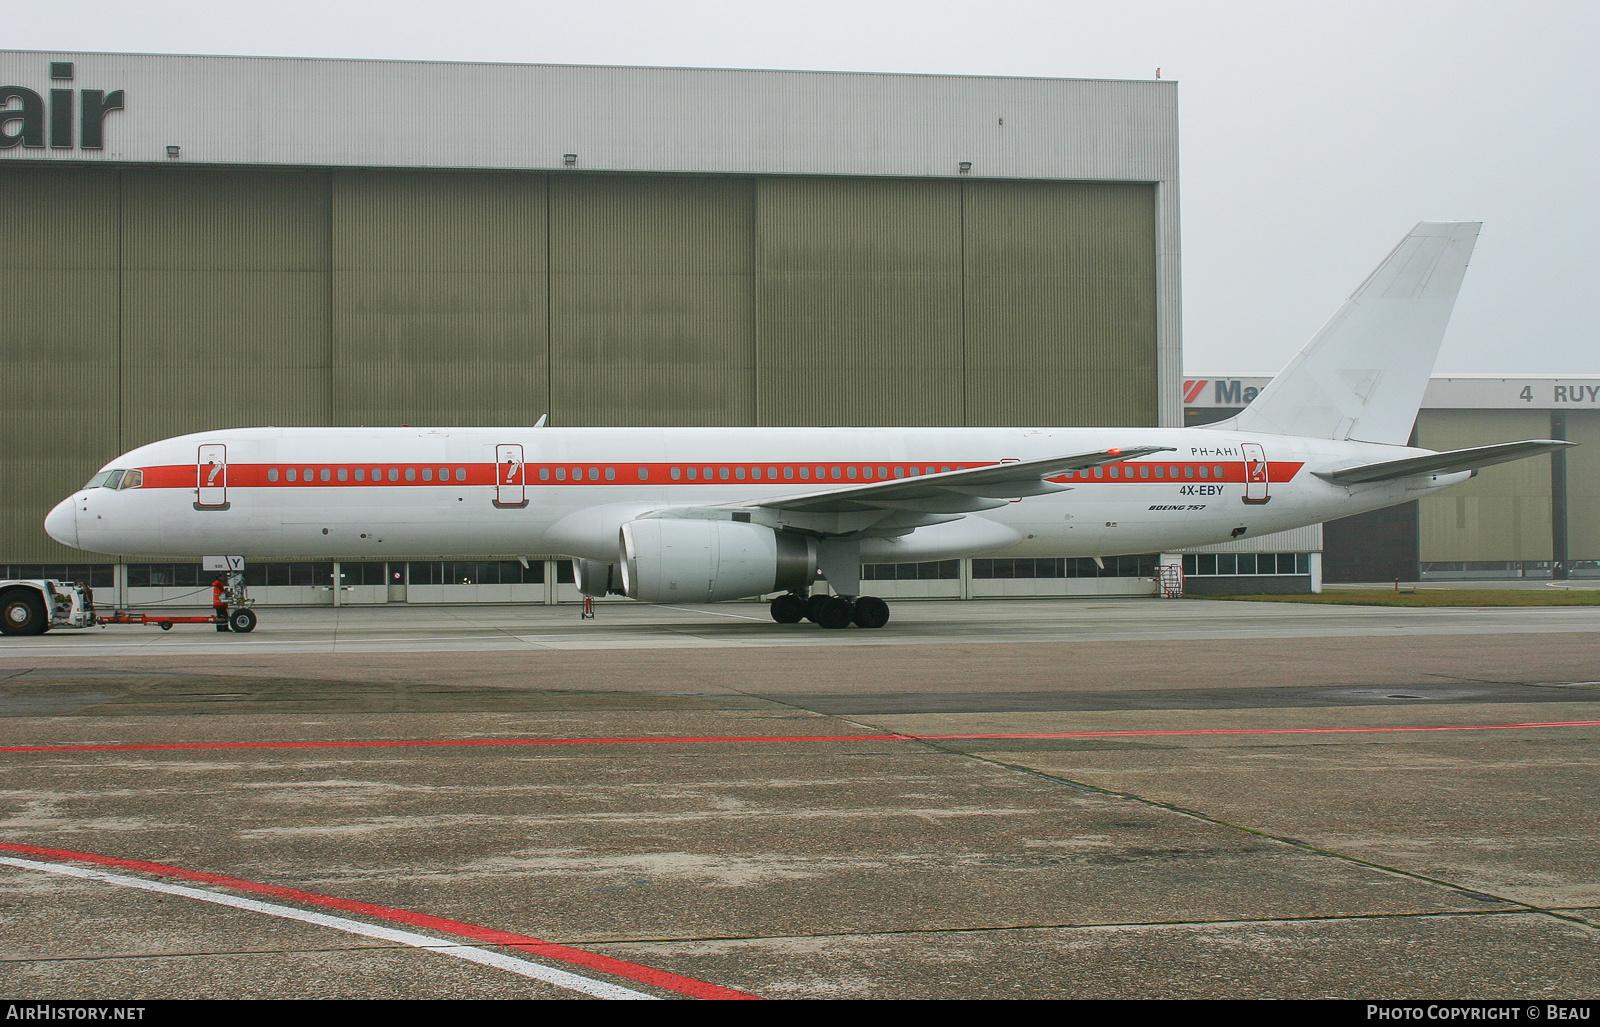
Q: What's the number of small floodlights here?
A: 3